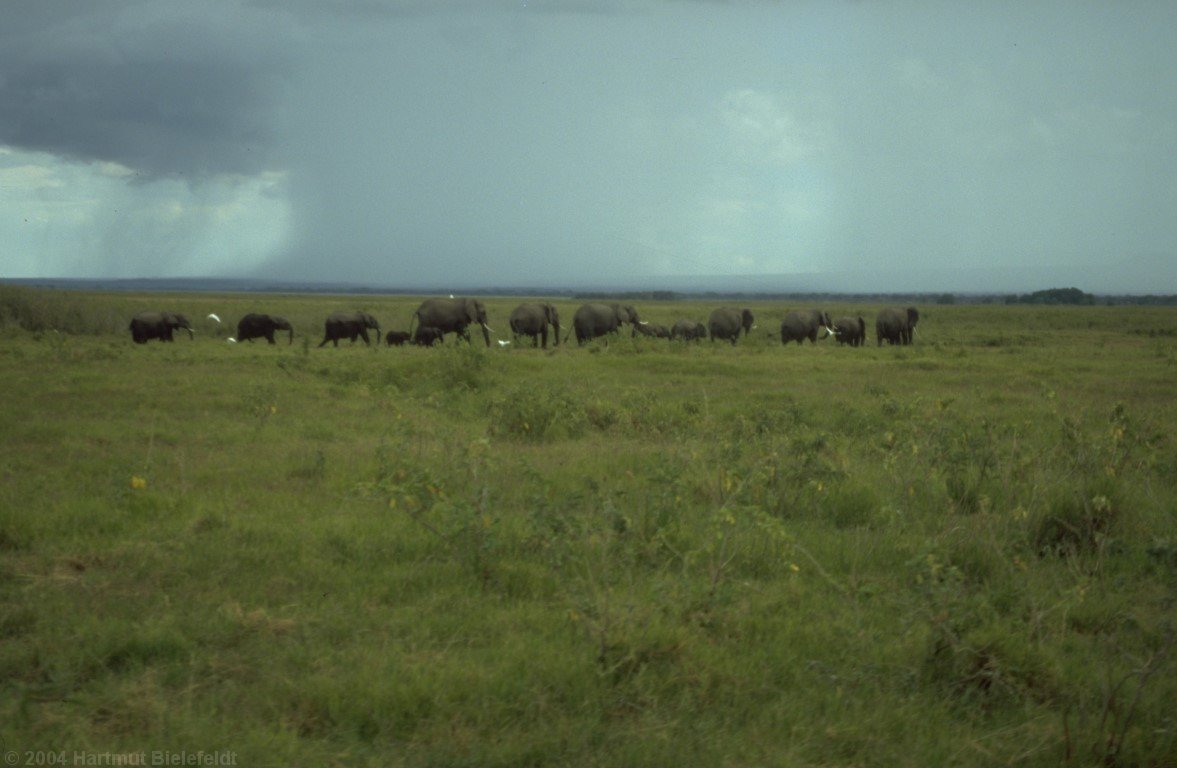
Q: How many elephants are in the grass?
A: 14